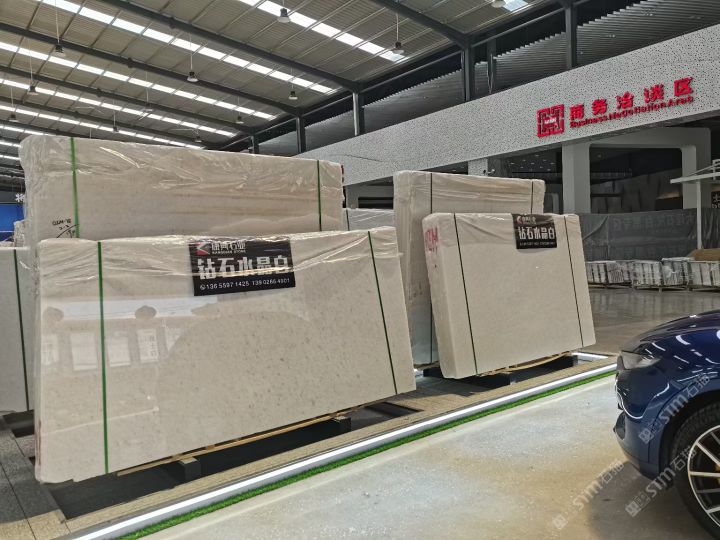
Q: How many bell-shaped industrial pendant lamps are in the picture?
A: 12